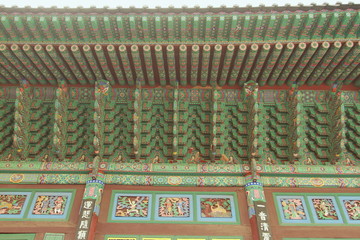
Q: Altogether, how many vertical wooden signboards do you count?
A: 2